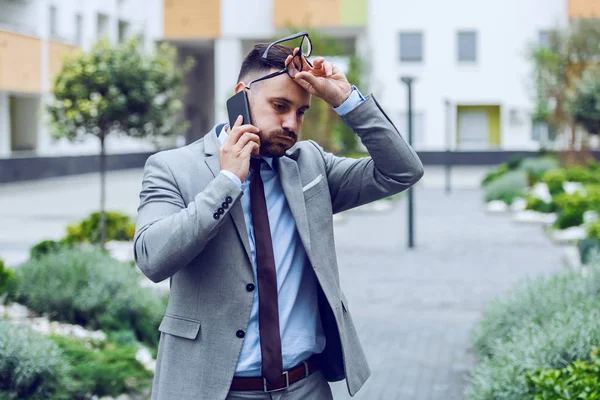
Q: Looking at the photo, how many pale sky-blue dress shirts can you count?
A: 1